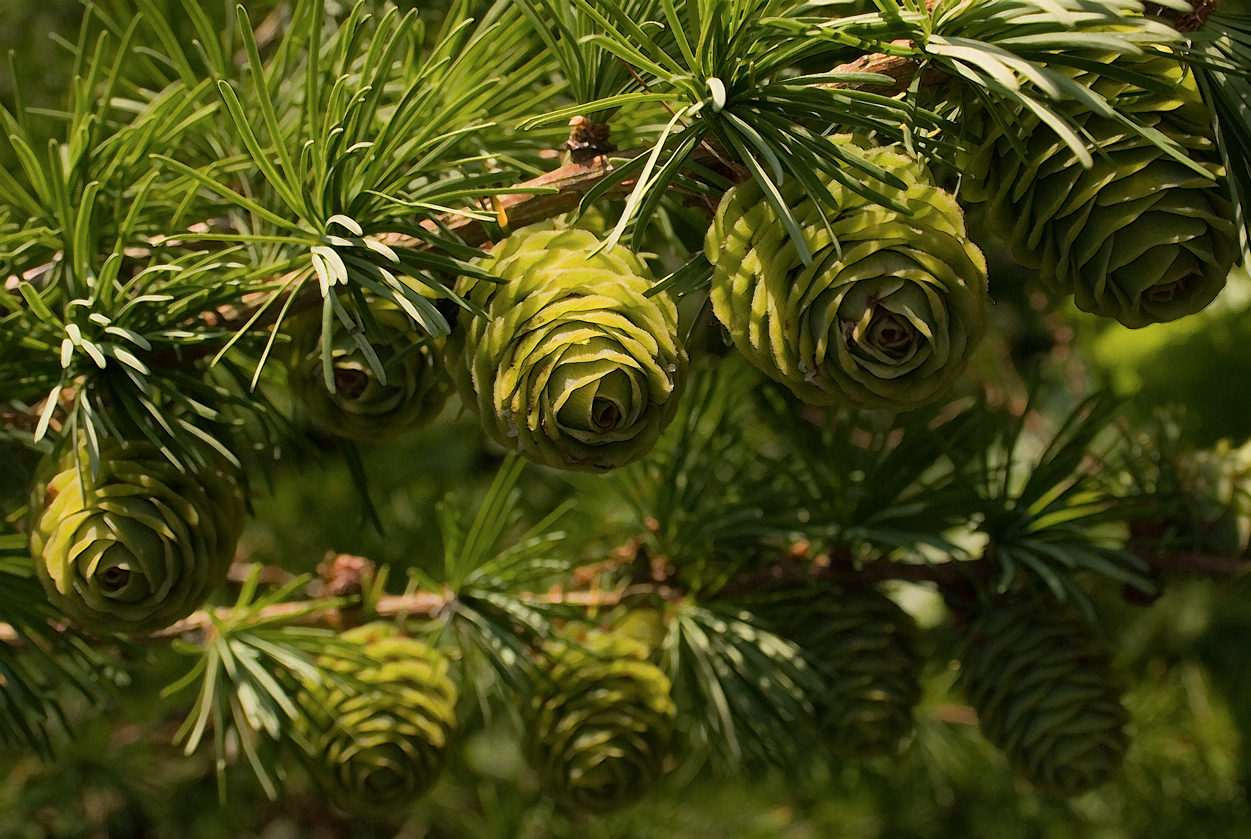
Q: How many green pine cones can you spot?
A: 9